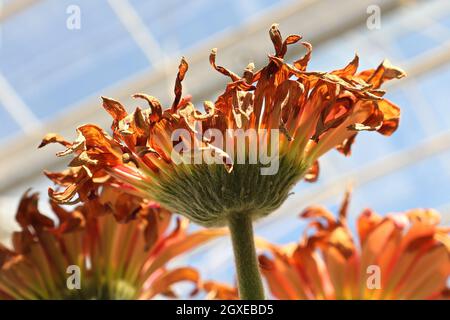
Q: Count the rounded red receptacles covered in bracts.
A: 0